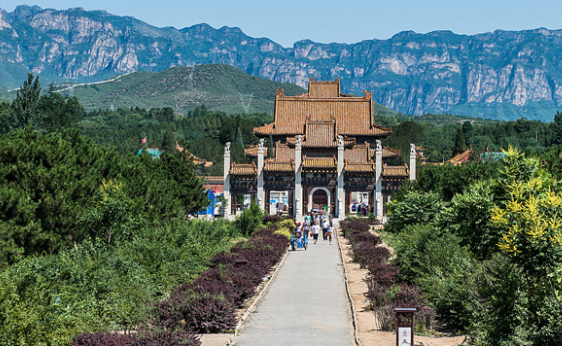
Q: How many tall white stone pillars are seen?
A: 6